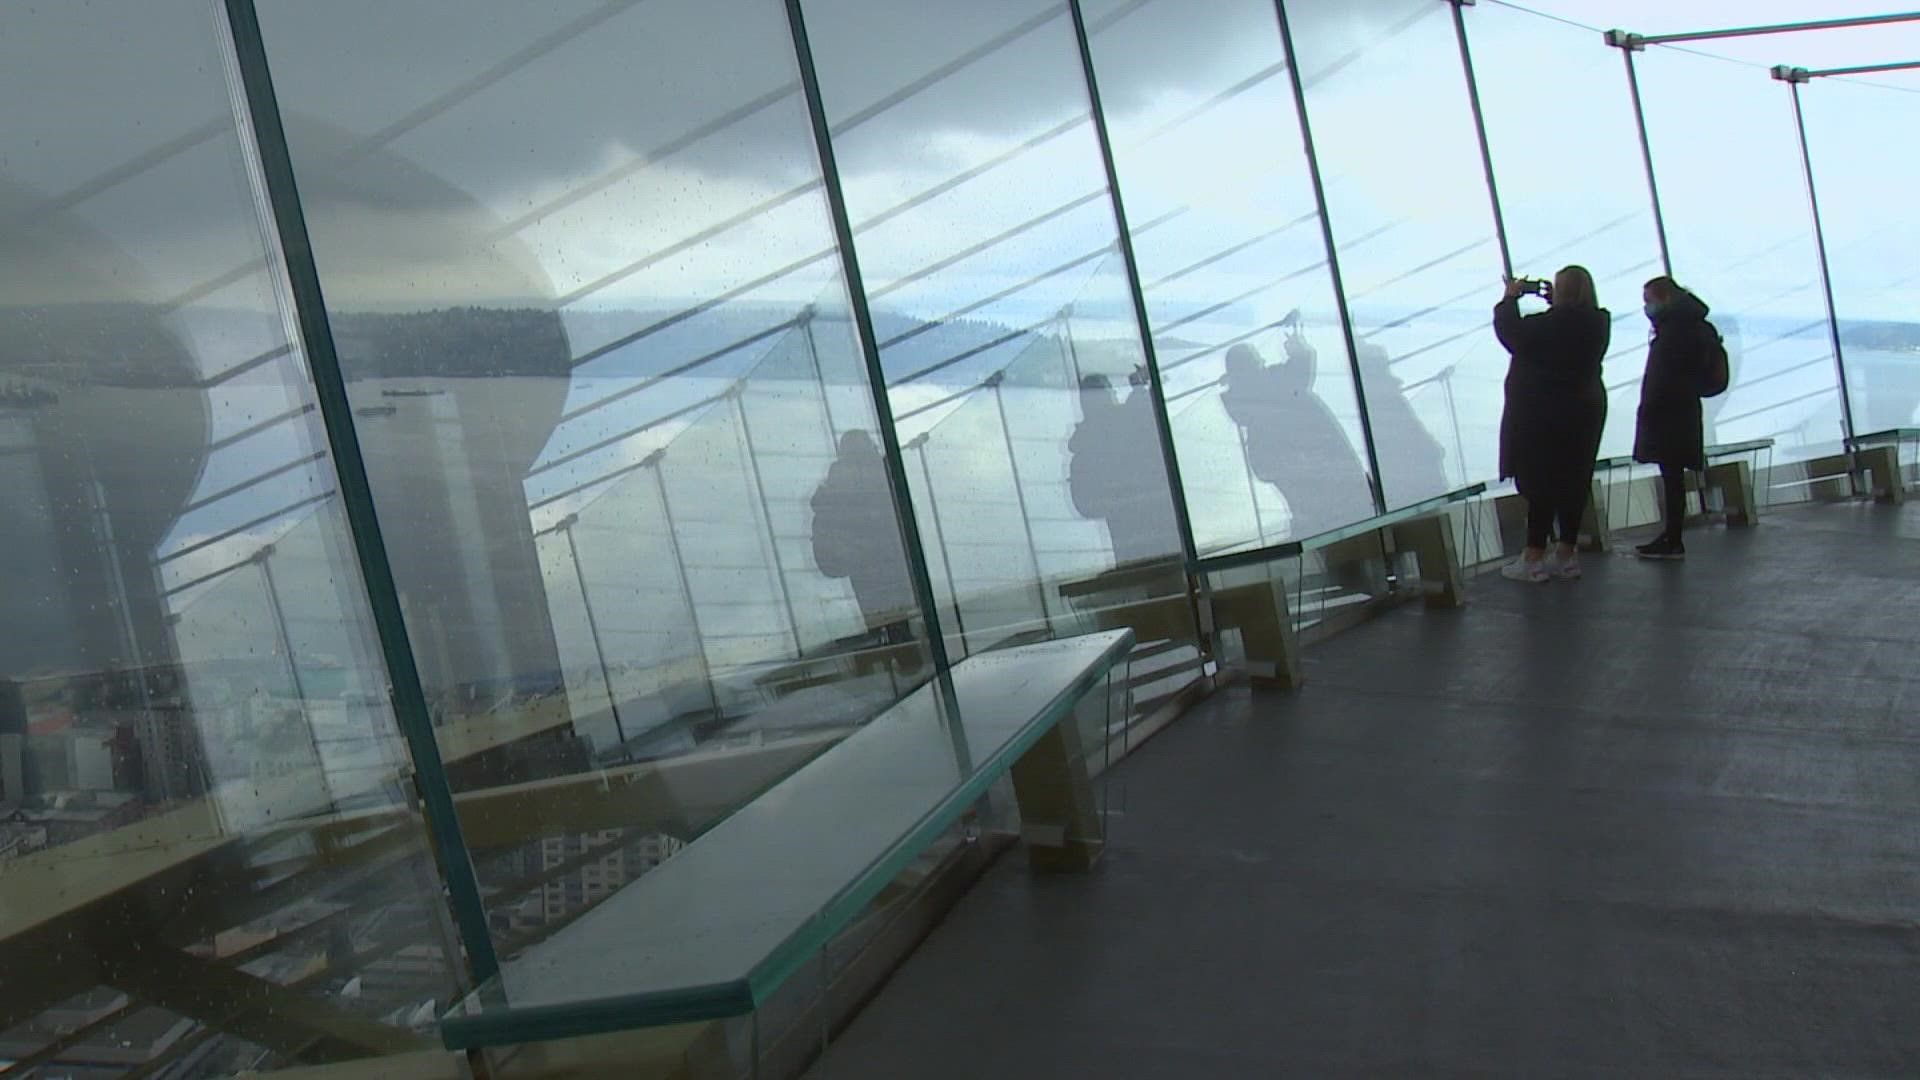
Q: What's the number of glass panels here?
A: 8